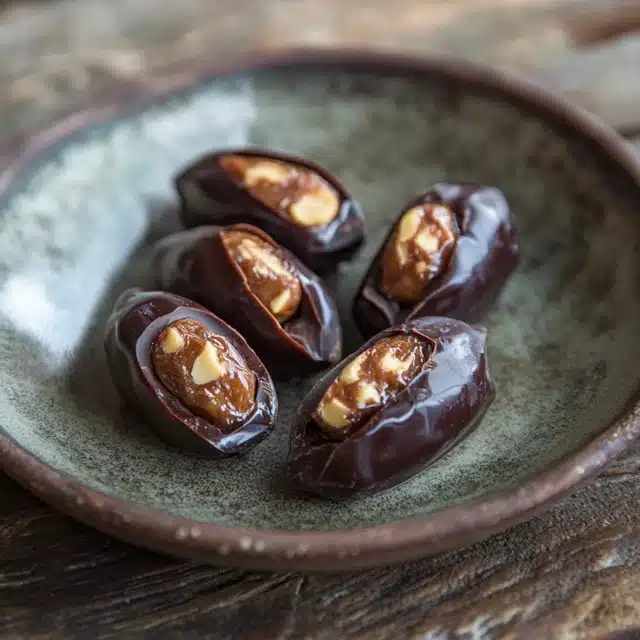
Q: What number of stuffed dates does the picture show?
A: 5